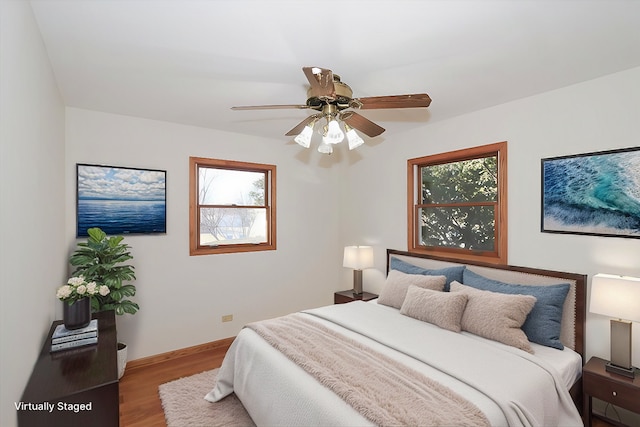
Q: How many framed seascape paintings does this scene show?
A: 2